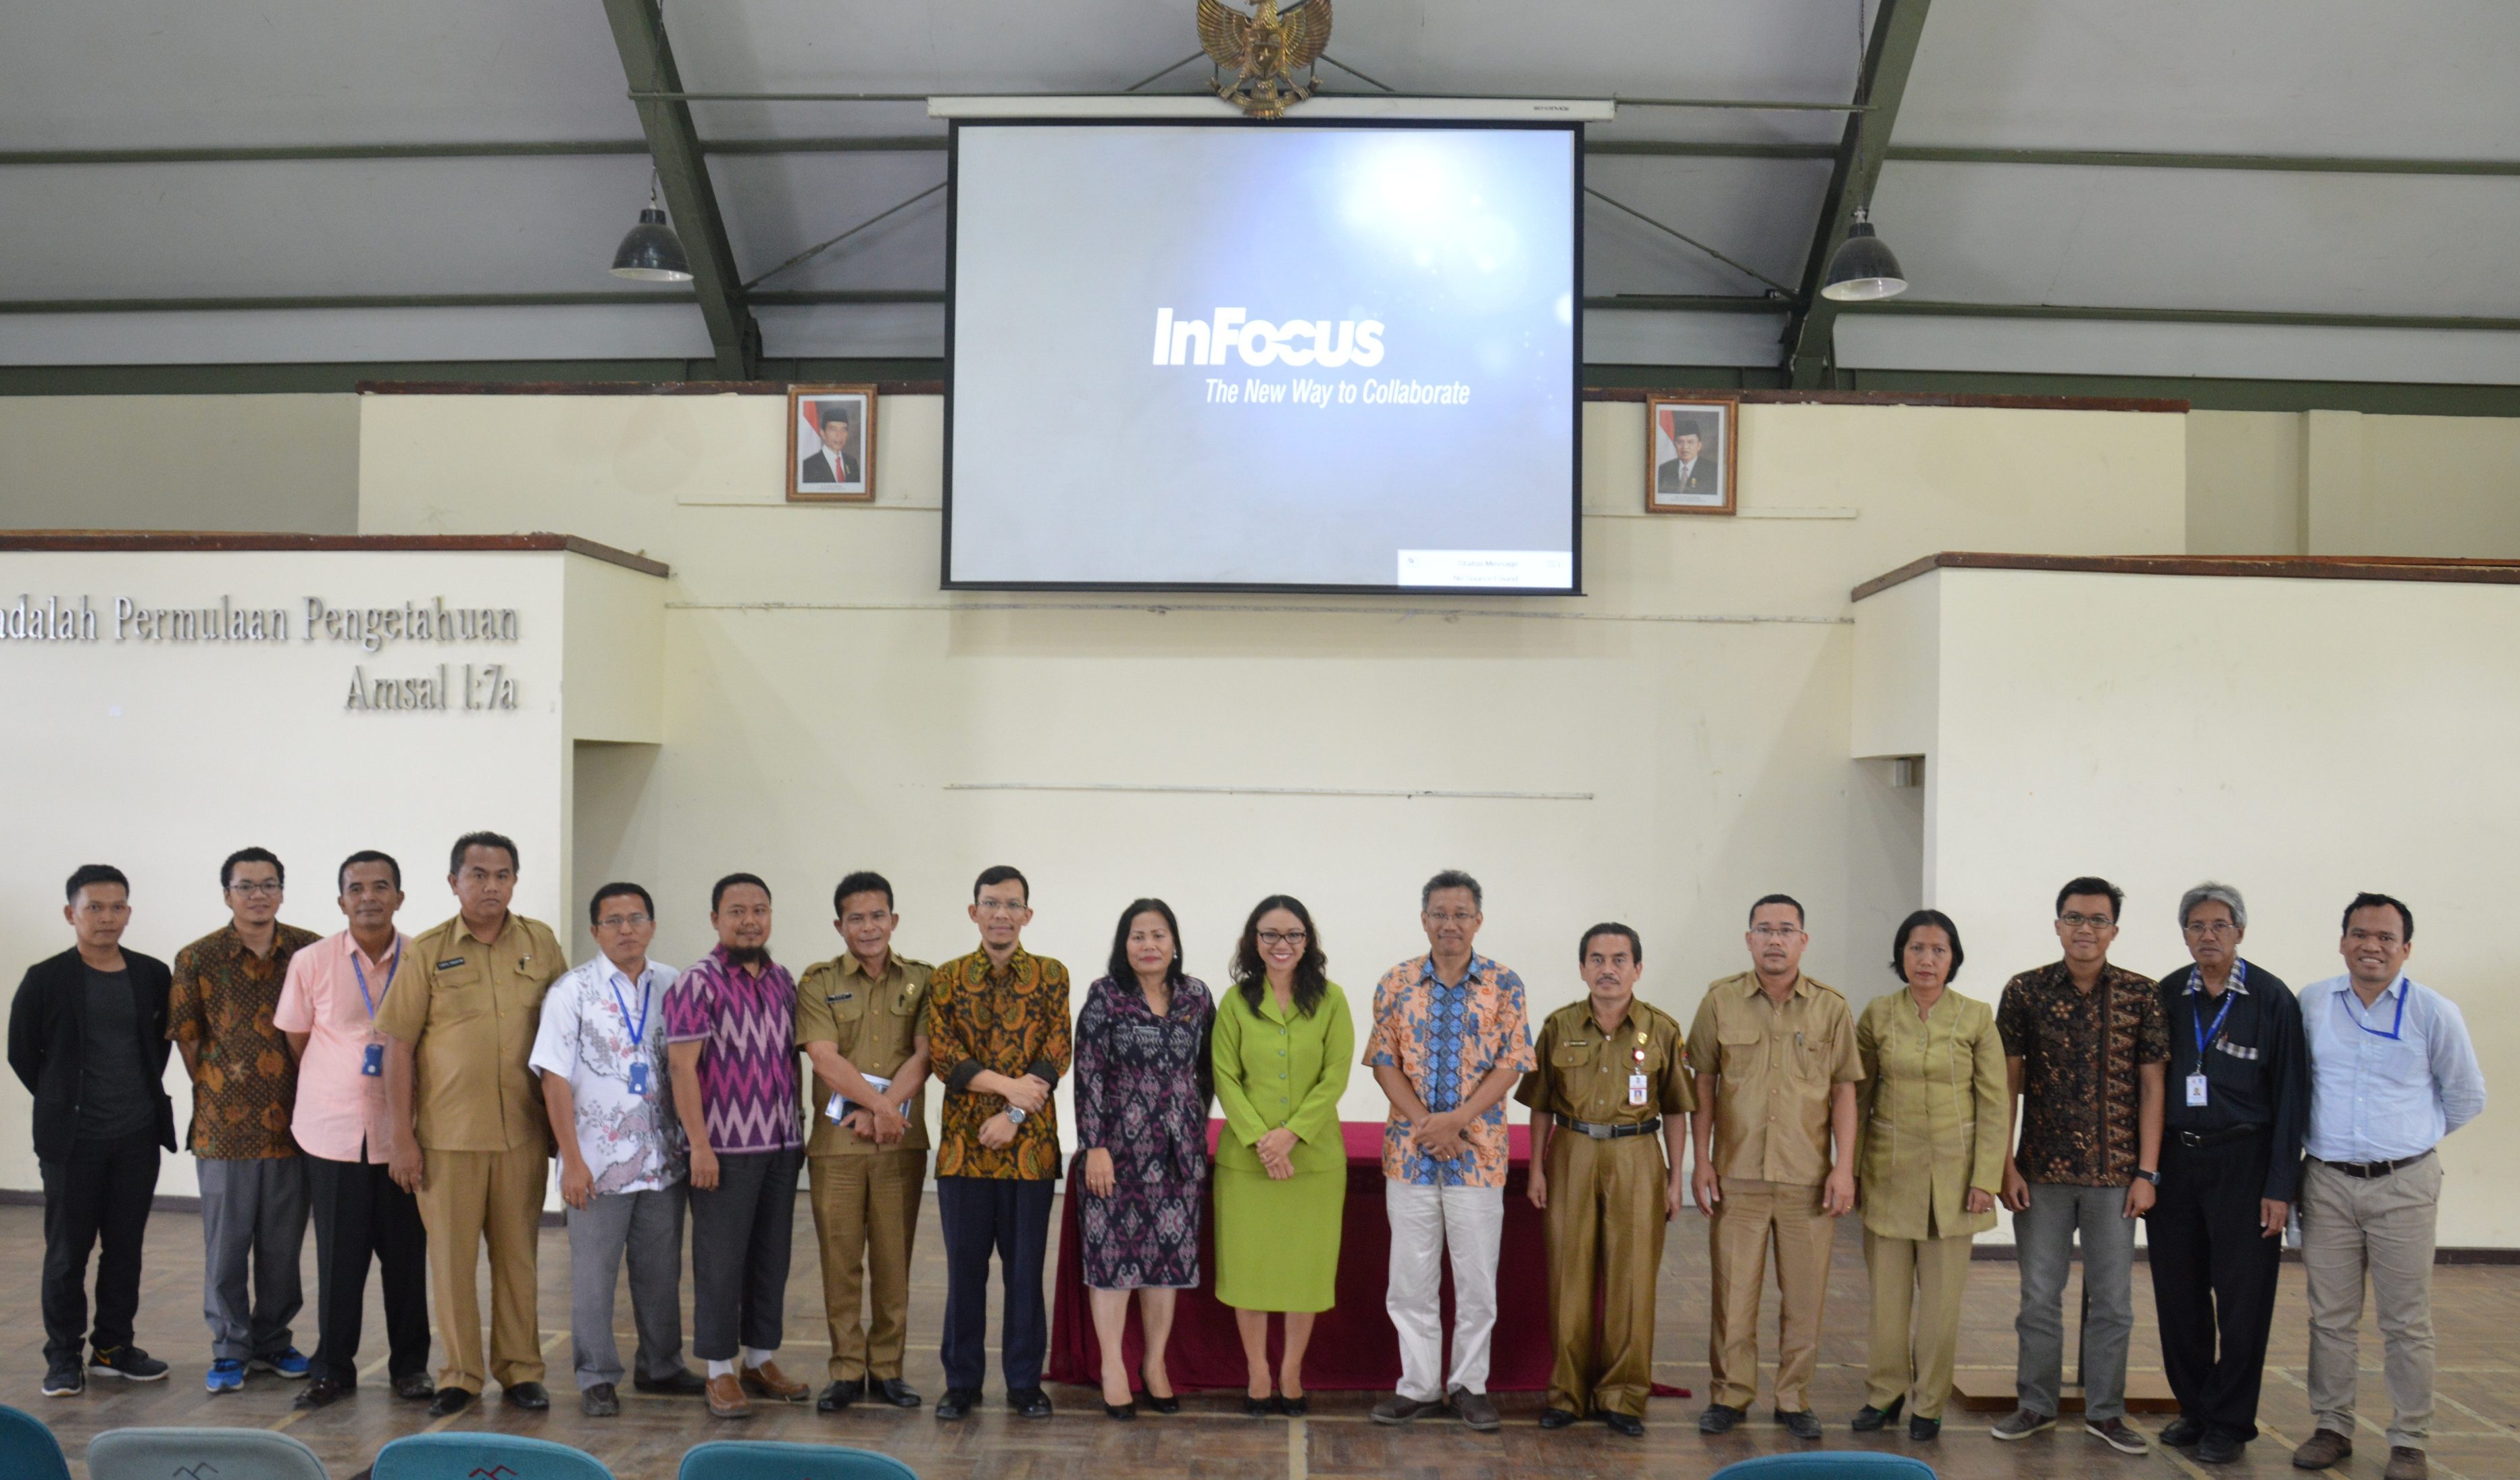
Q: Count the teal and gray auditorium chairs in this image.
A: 5